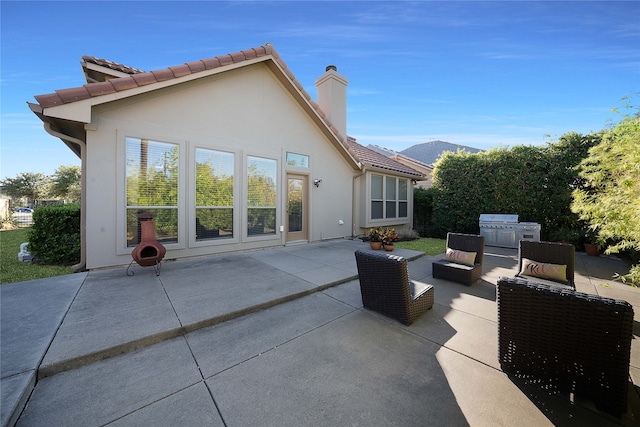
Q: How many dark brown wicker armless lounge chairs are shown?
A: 4